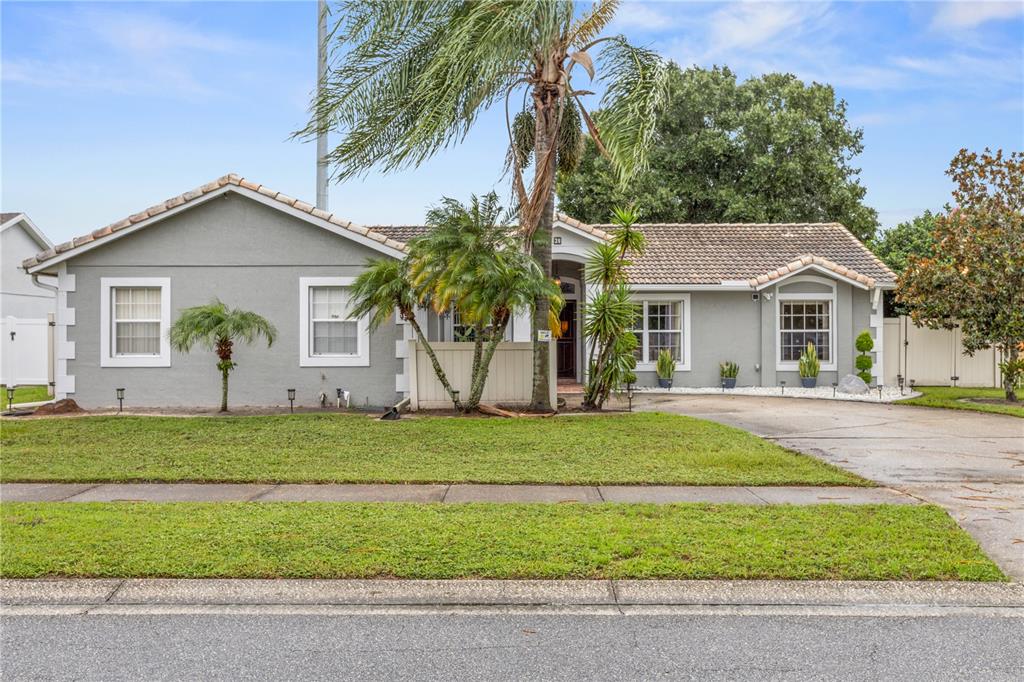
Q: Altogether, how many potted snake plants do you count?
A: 3